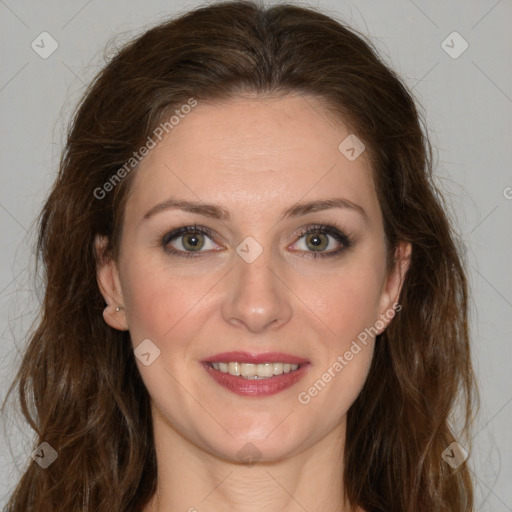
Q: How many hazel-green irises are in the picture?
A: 2